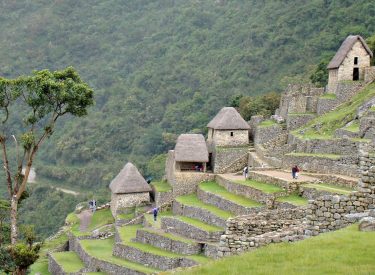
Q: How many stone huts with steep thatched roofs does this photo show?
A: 4